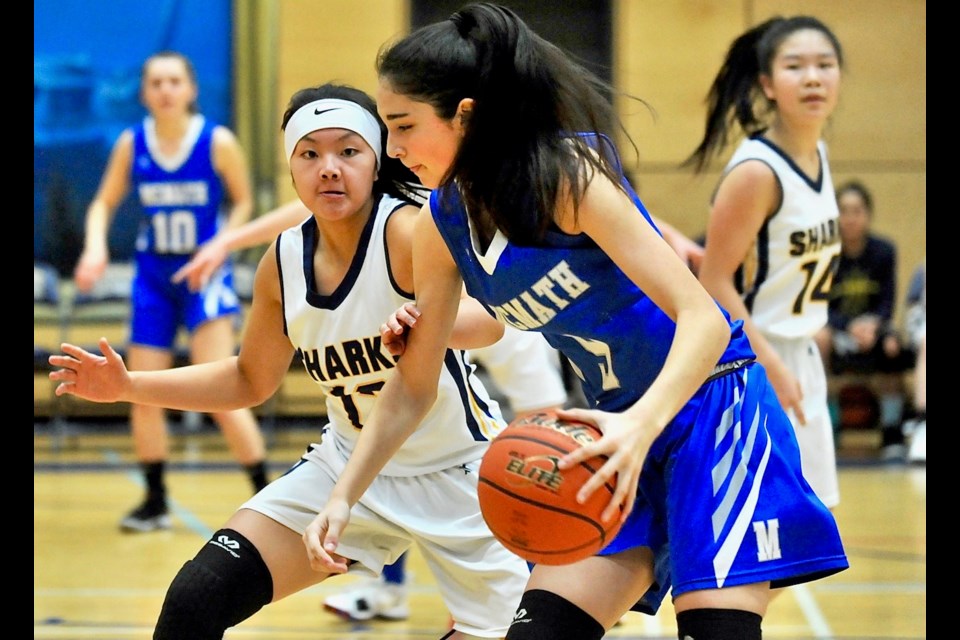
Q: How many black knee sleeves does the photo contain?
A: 3